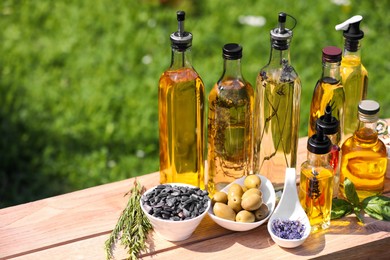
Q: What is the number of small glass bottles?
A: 3